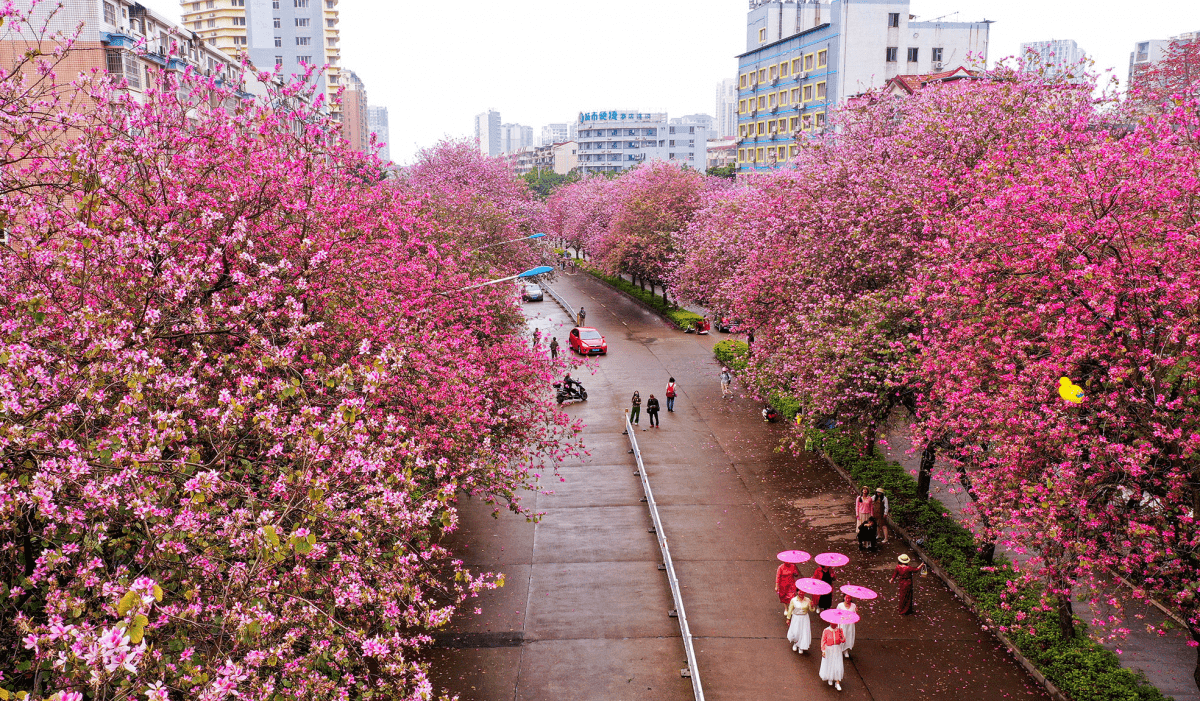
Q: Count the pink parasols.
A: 5